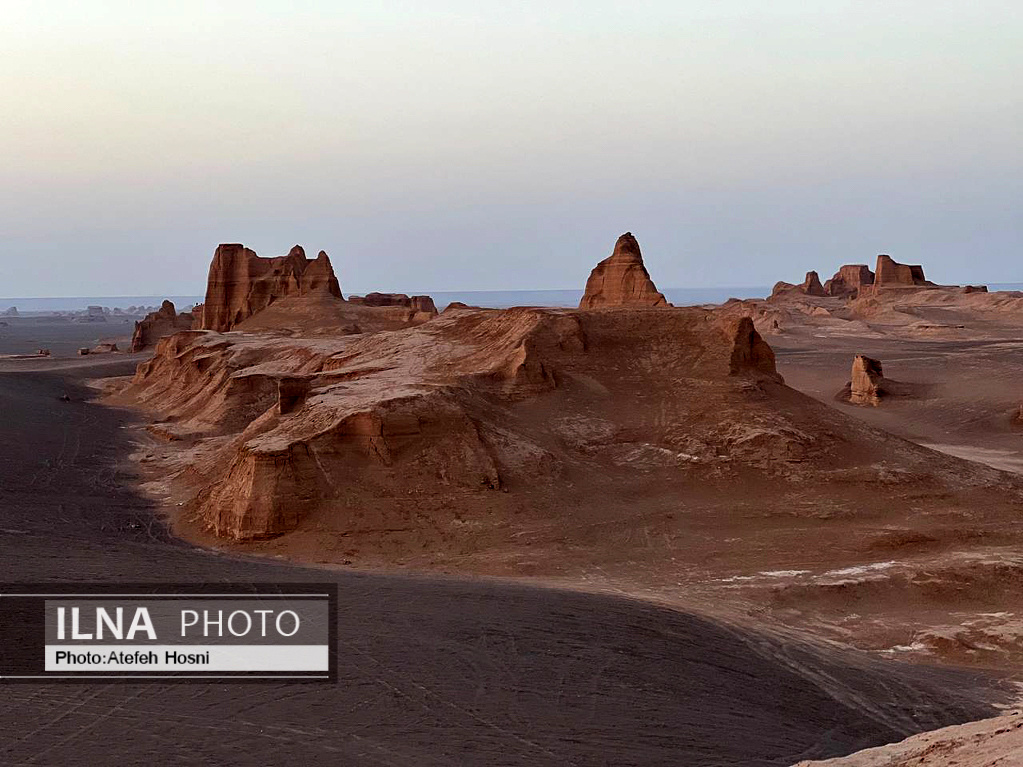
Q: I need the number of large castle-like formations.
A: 3